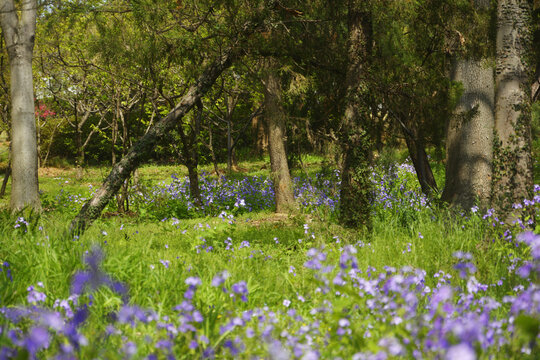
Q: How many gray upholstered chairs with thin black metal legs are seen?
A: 0